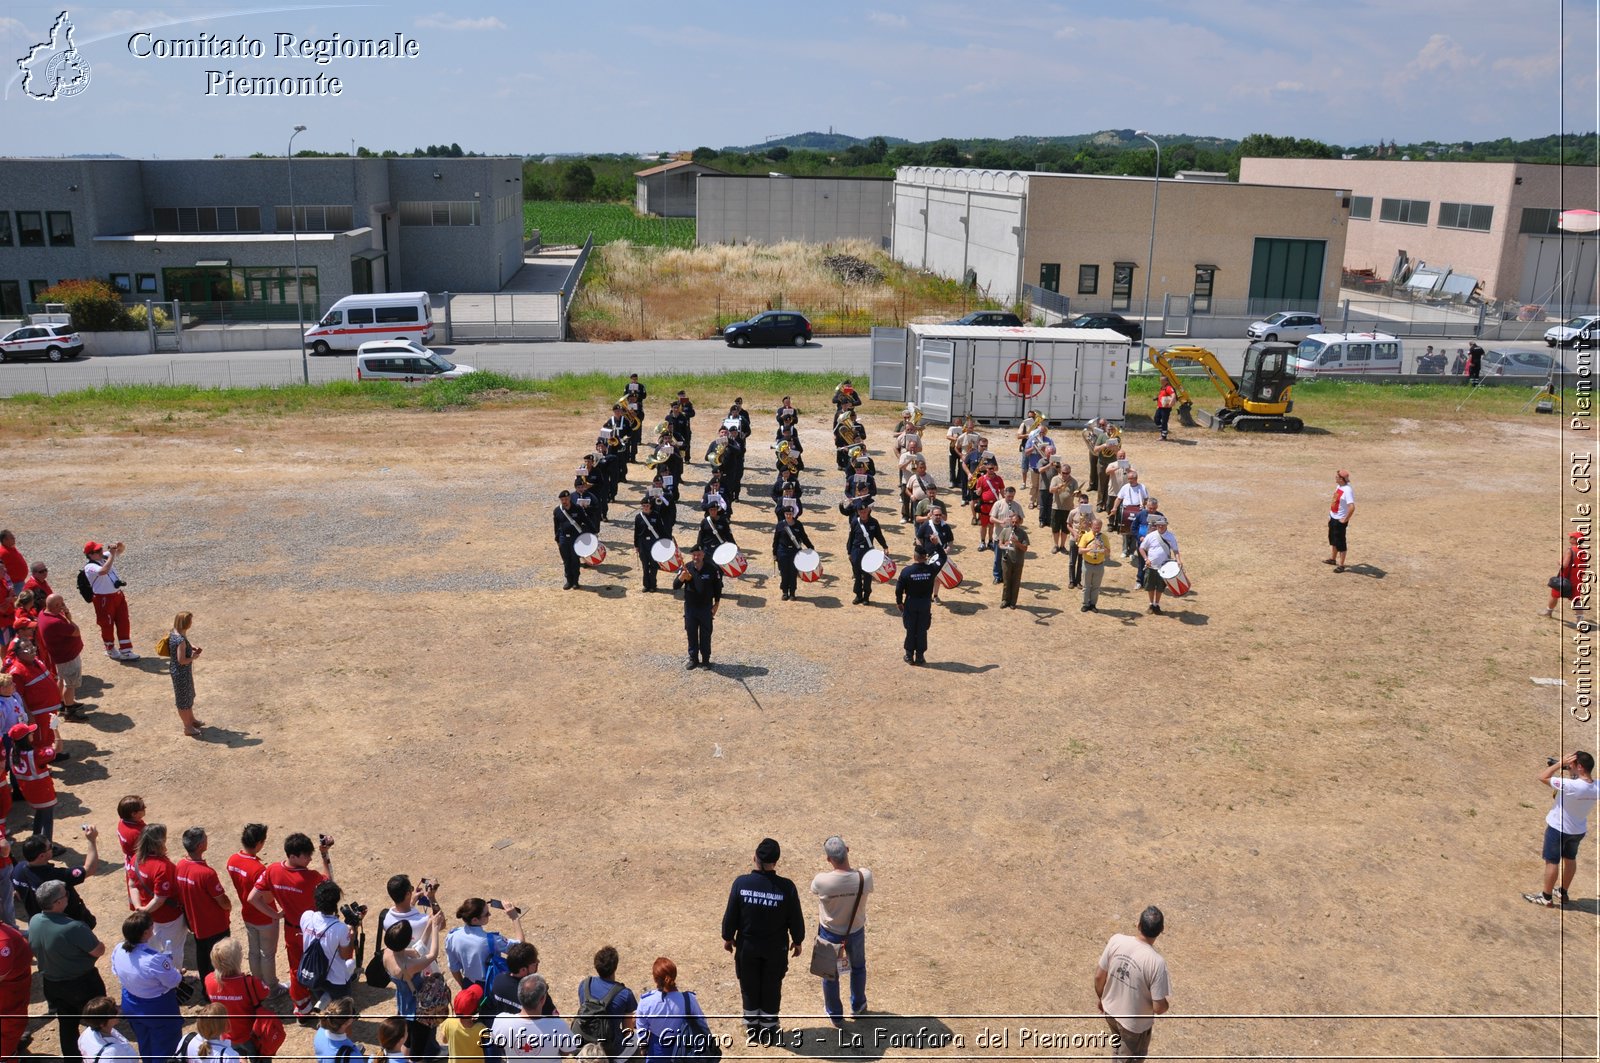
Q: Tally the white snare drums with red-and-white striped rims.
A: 7